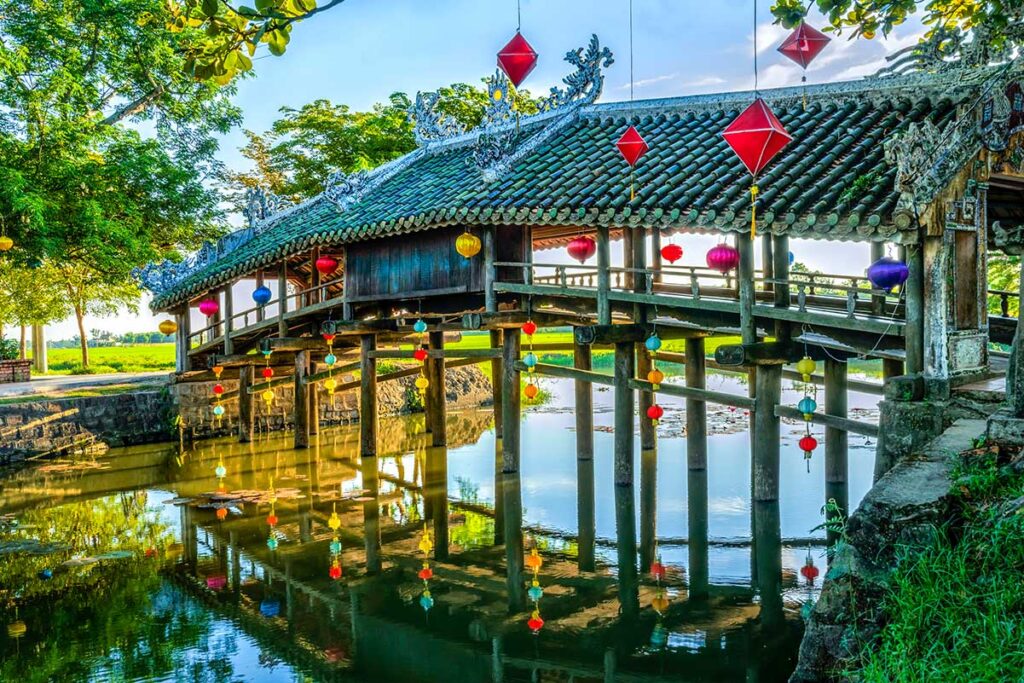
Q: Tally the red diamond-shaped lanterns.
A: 4